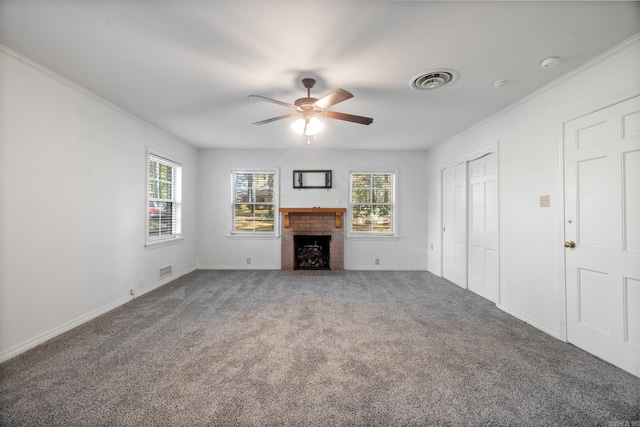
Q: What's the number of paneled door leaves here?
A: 3